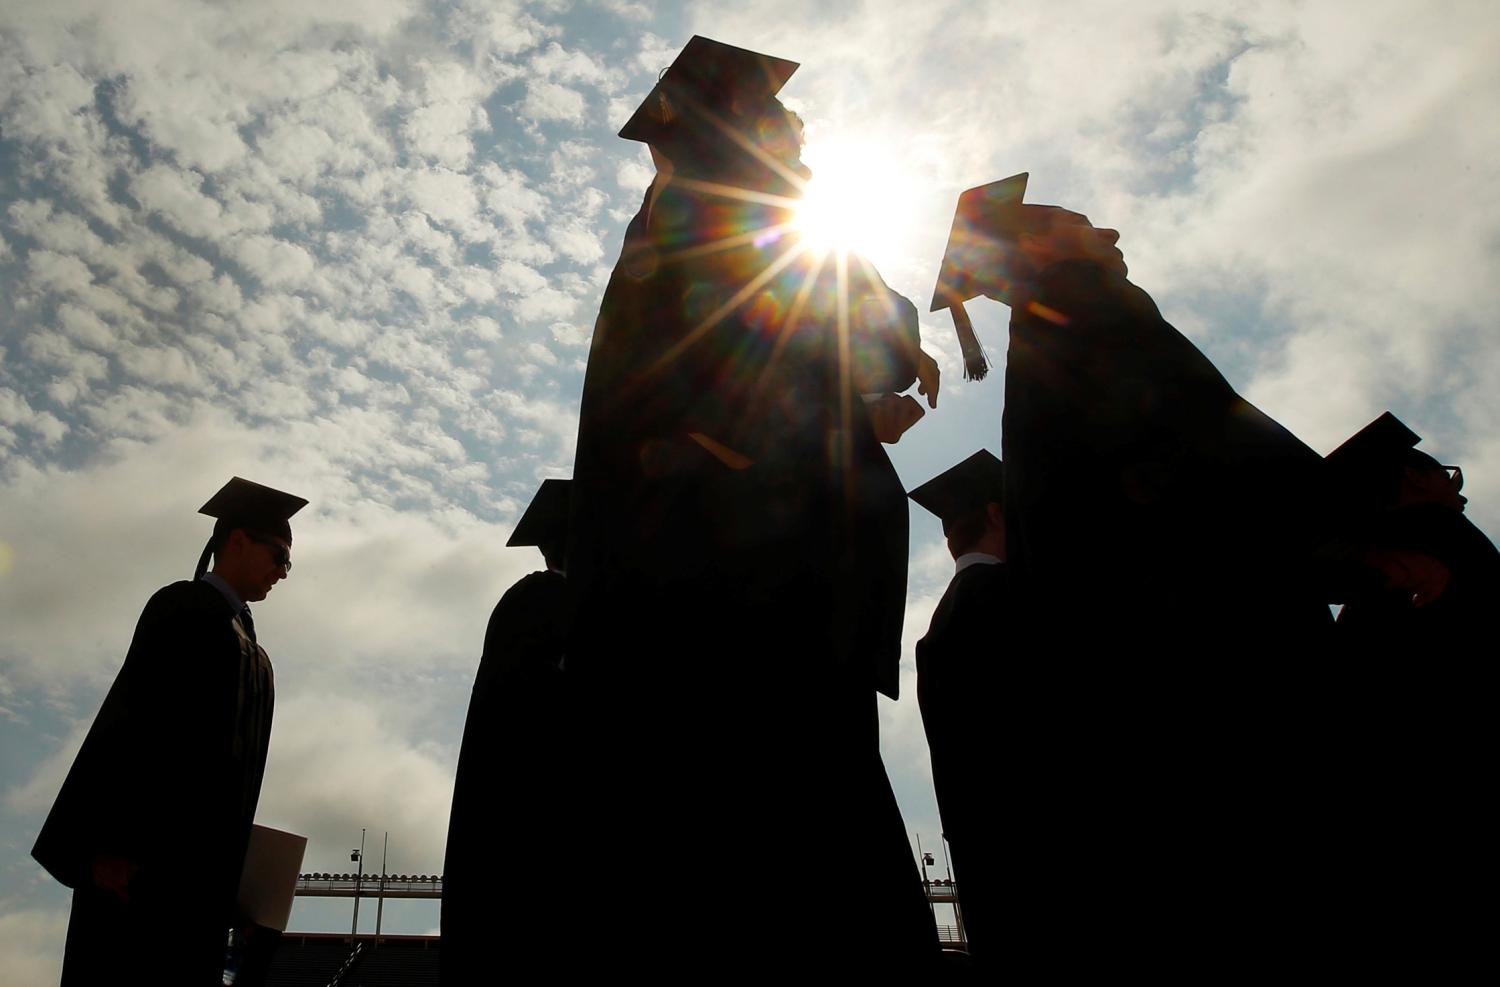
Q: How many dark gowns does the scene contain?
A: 6